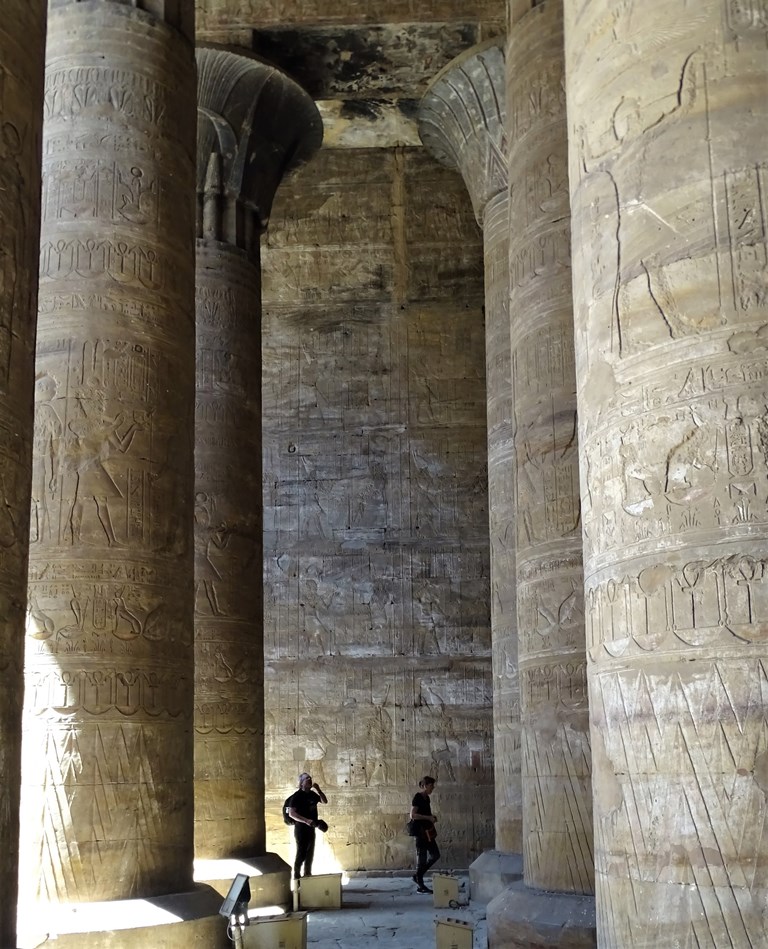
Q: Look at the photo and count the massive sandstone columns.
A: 6